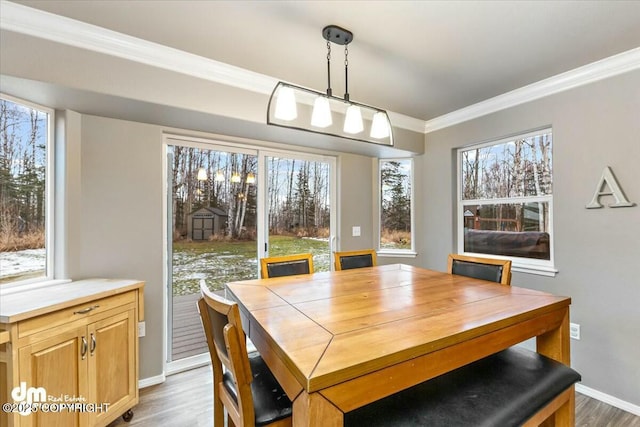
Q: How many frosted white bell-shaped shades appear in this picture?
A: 4